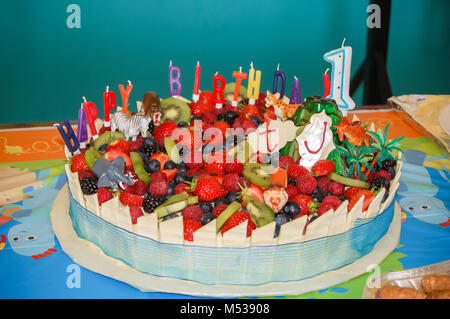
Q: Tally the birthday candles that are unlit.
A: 14